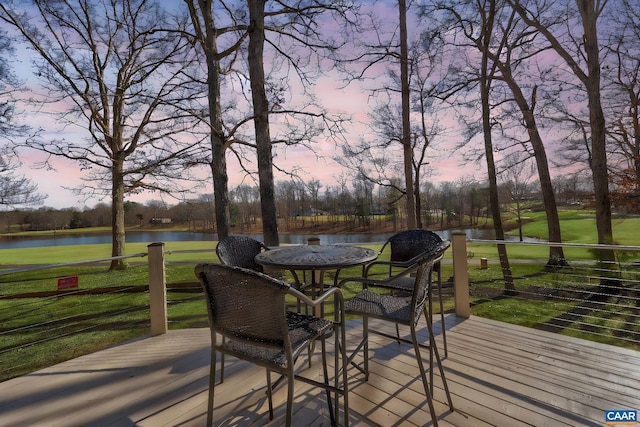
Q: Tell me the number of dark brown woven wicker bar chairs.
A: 4